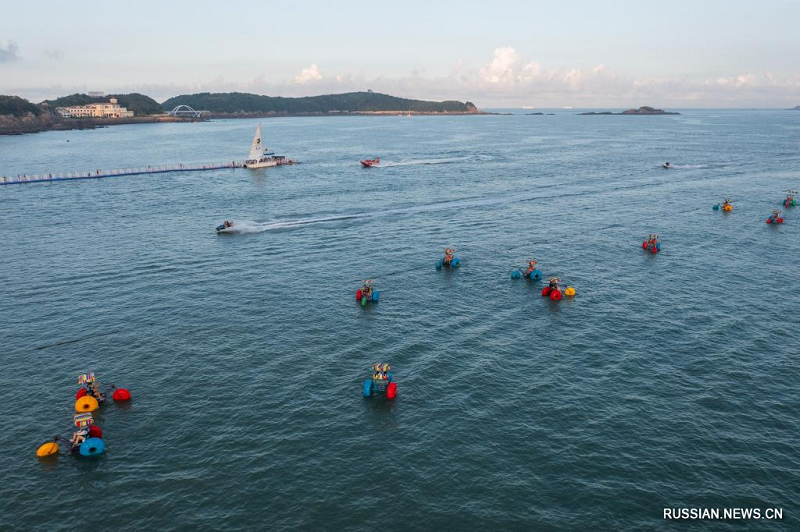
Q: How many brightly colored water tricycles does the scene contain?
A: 11